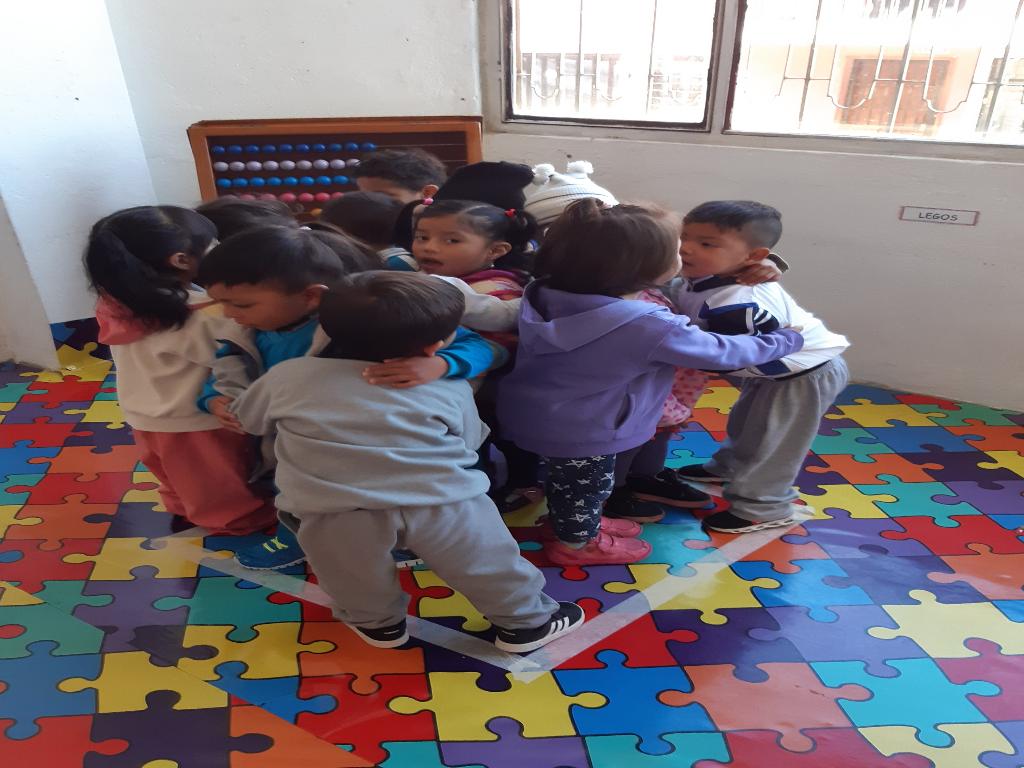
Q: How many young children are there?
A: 11